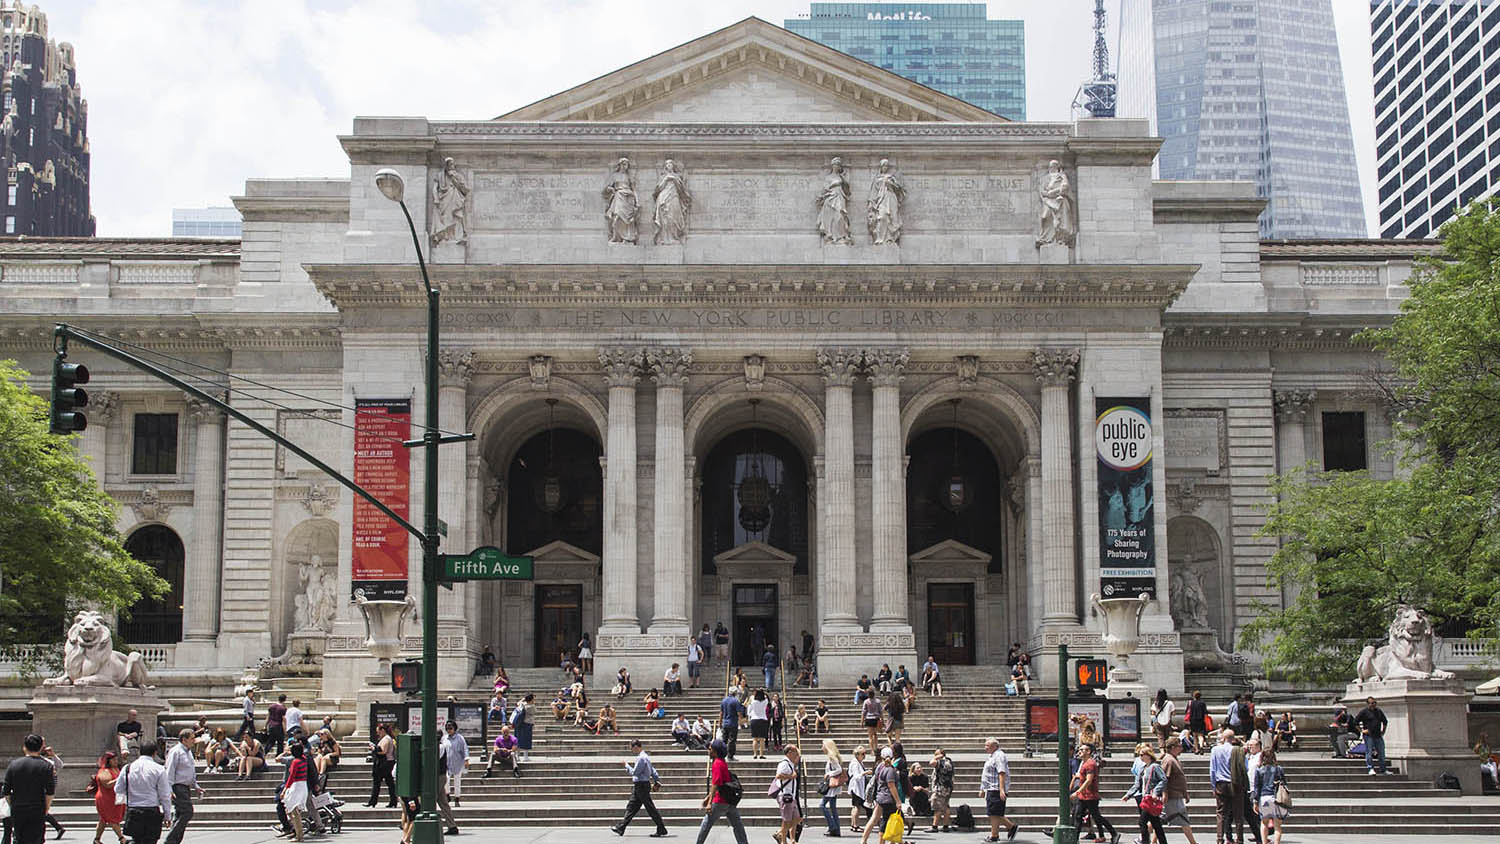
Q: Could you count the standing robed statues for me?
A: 6